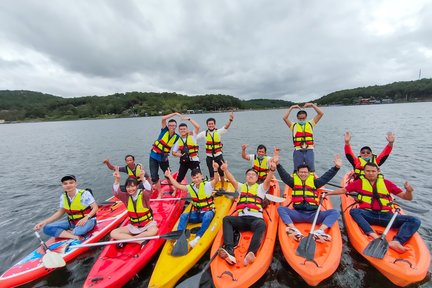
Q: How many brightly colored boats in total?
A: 6